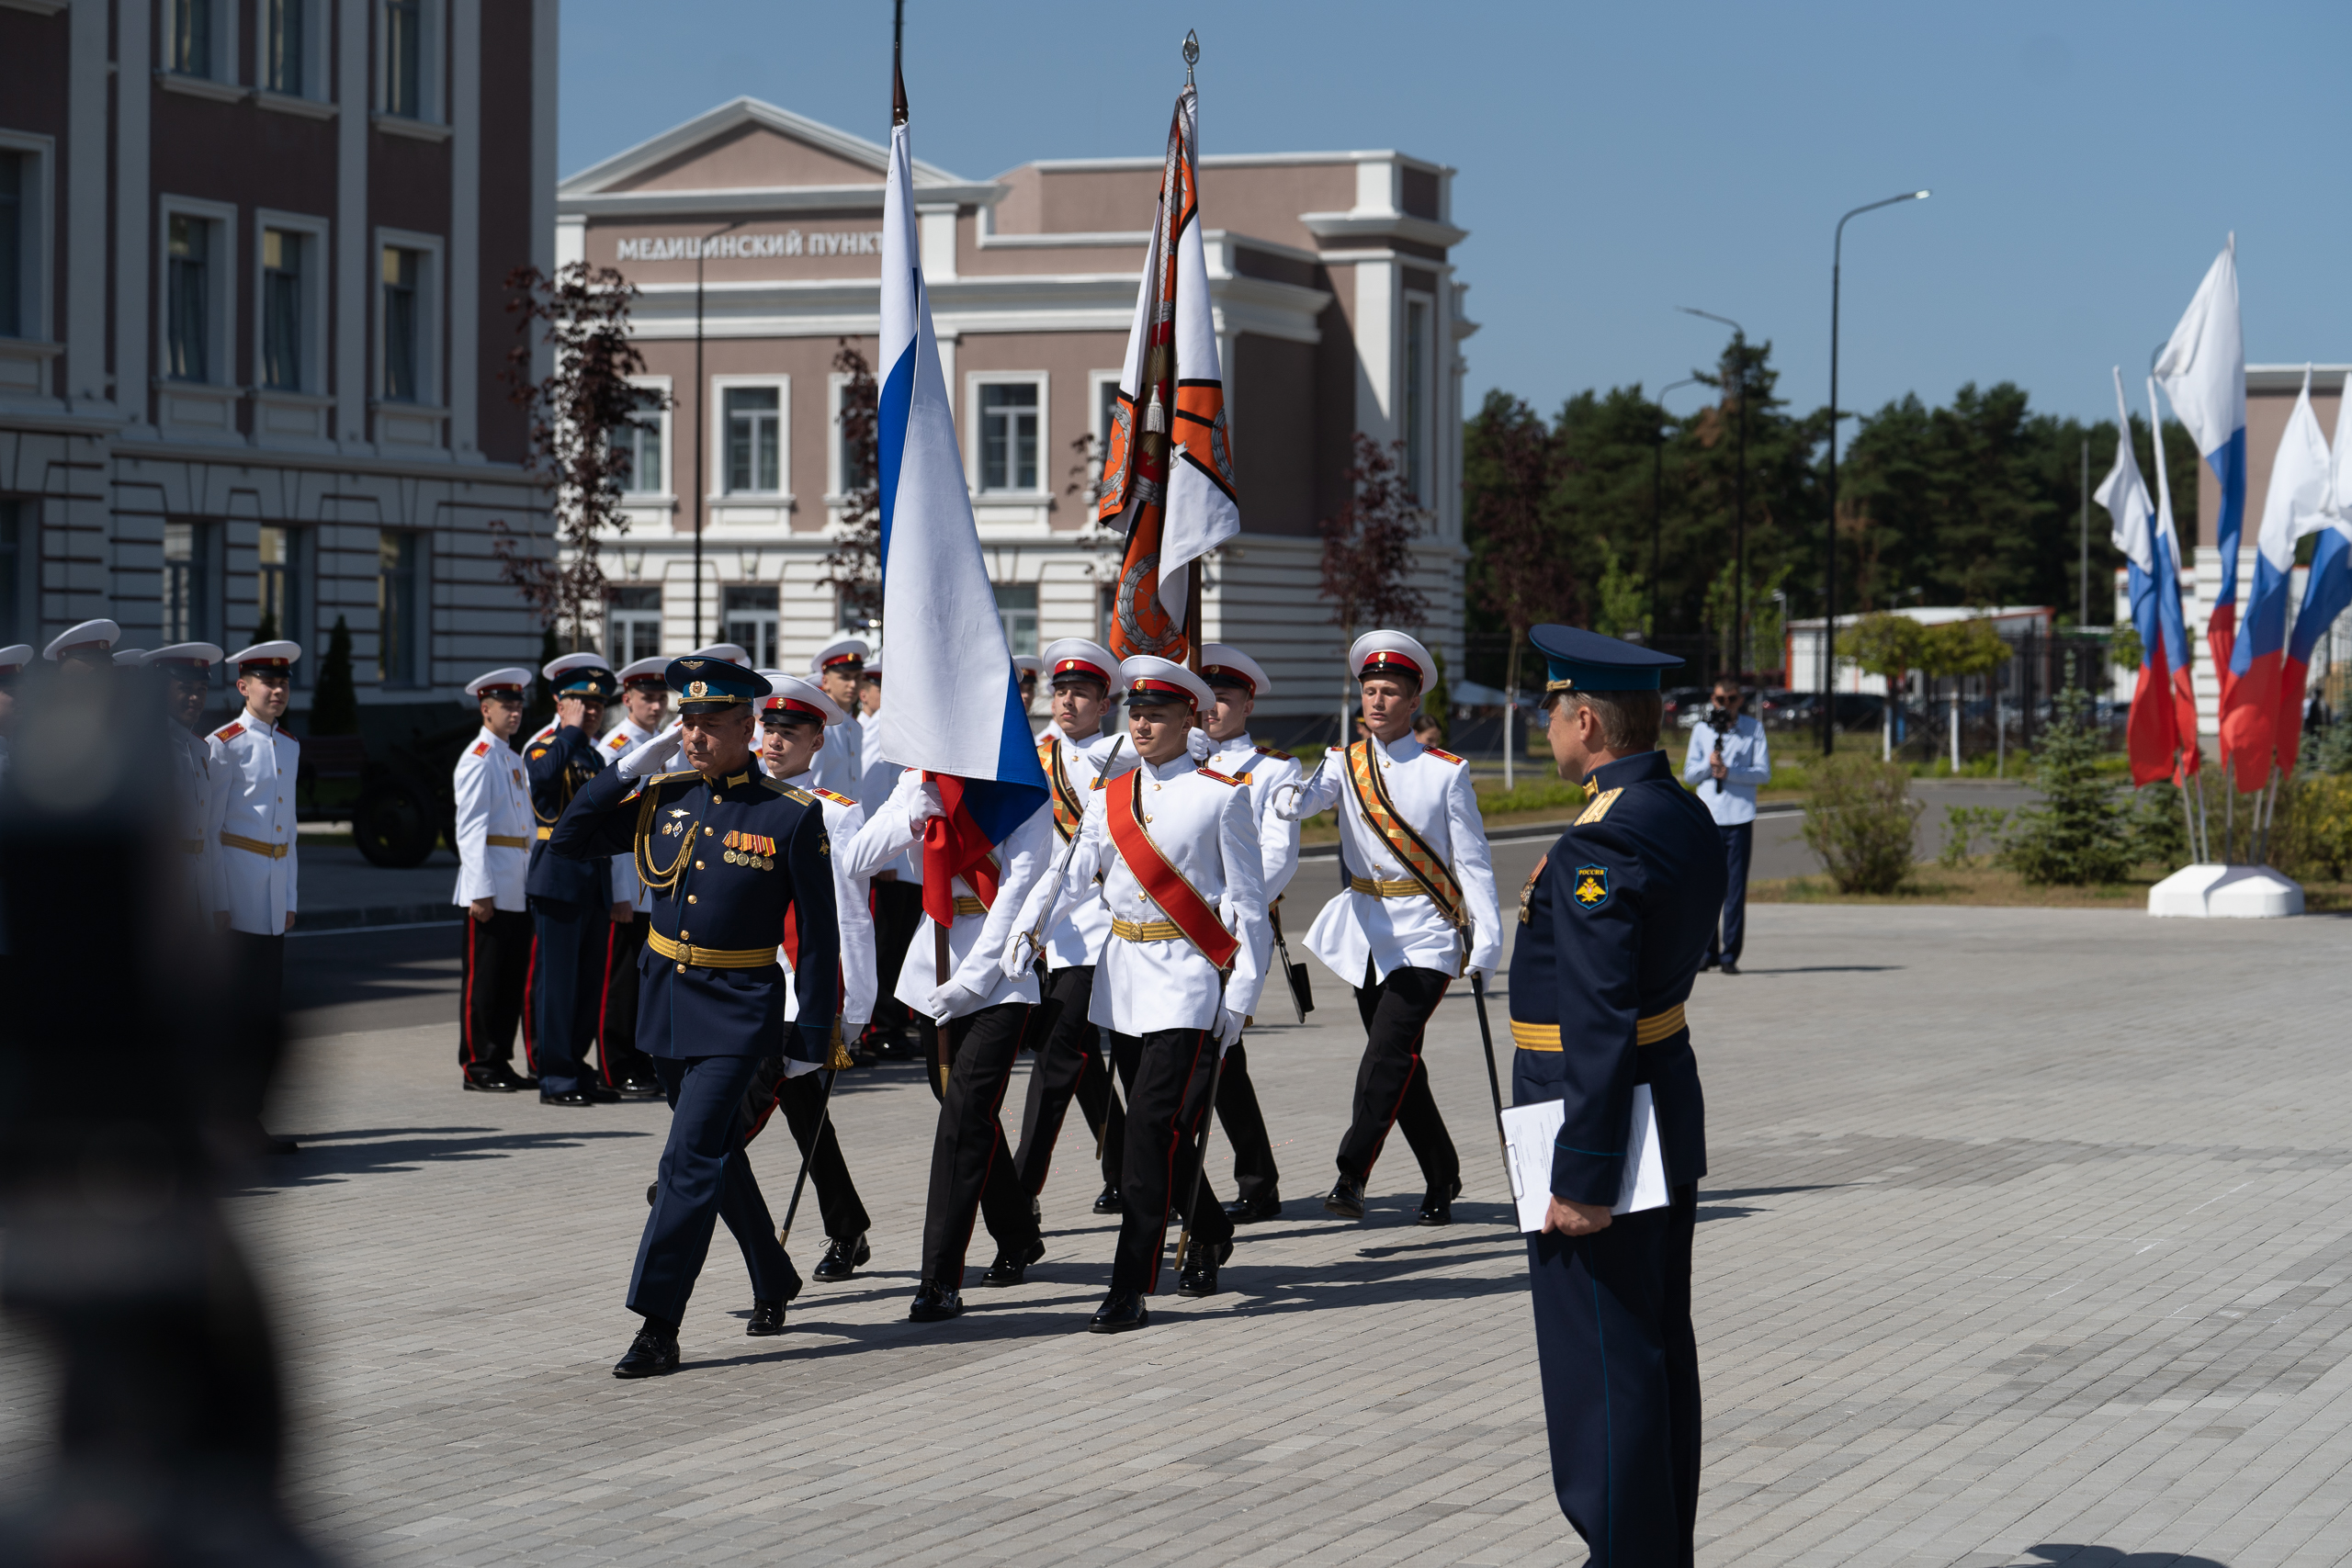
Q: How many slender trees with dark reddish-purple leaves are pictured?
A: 5